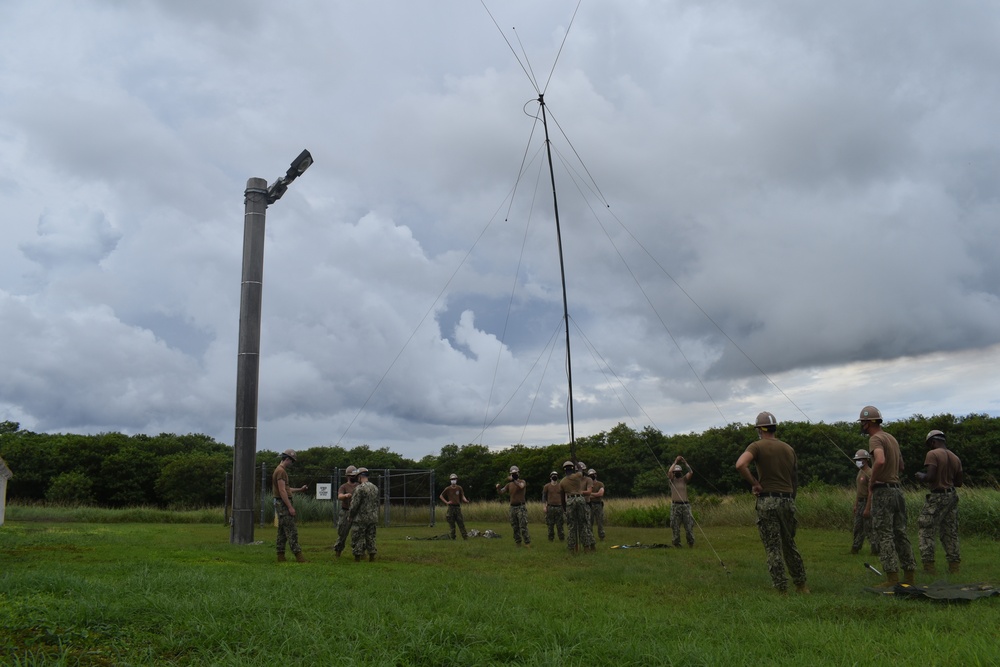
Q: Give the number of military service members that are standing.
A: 14